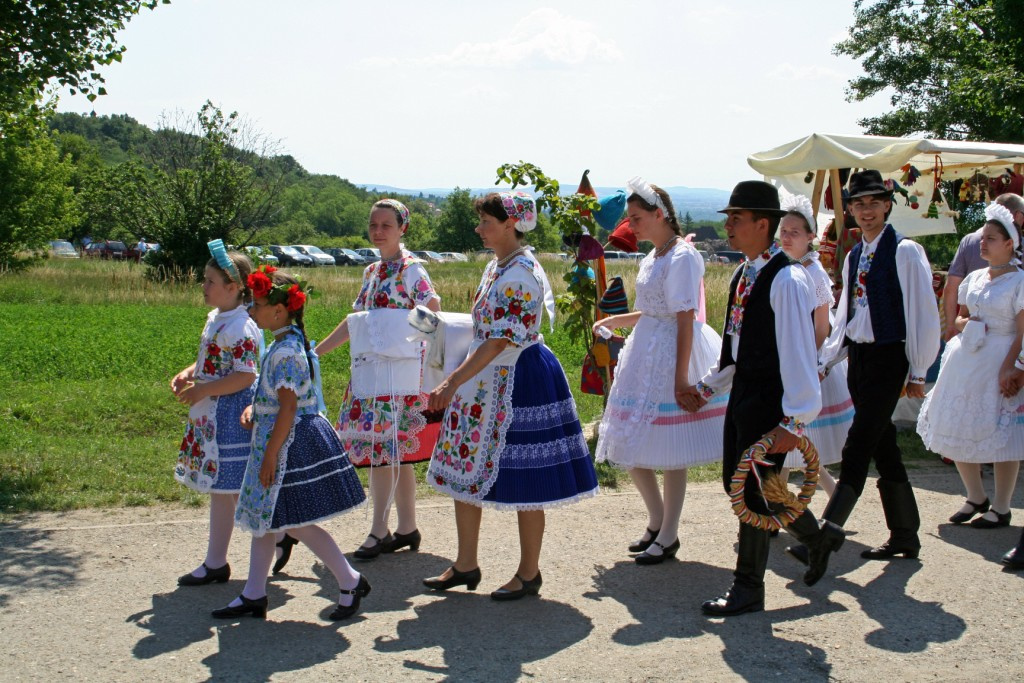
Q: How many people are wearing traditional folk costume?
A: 9